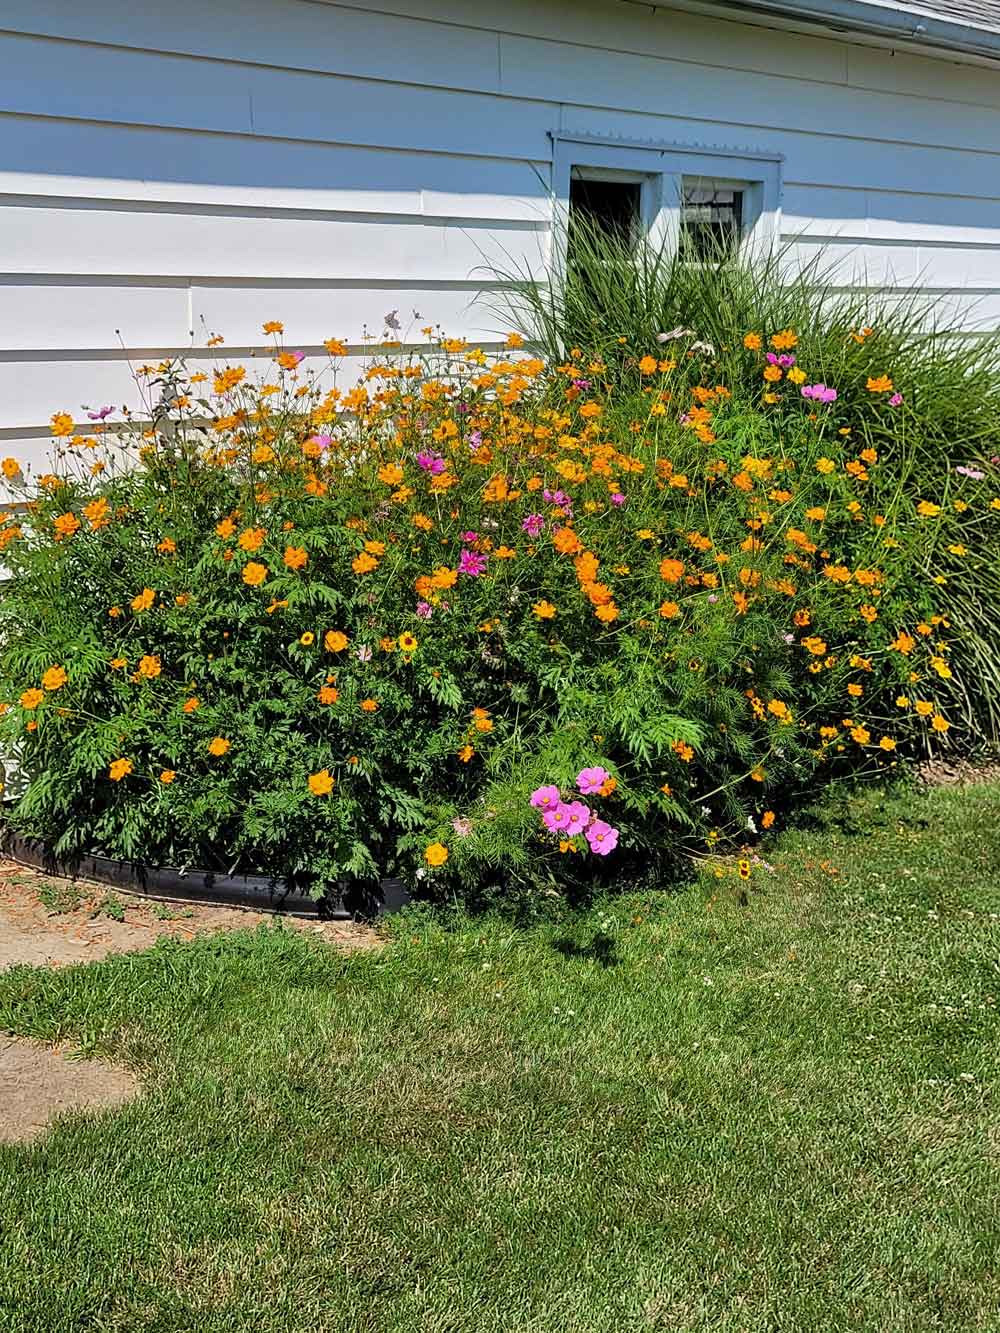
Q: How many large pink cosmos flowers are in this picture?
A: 5